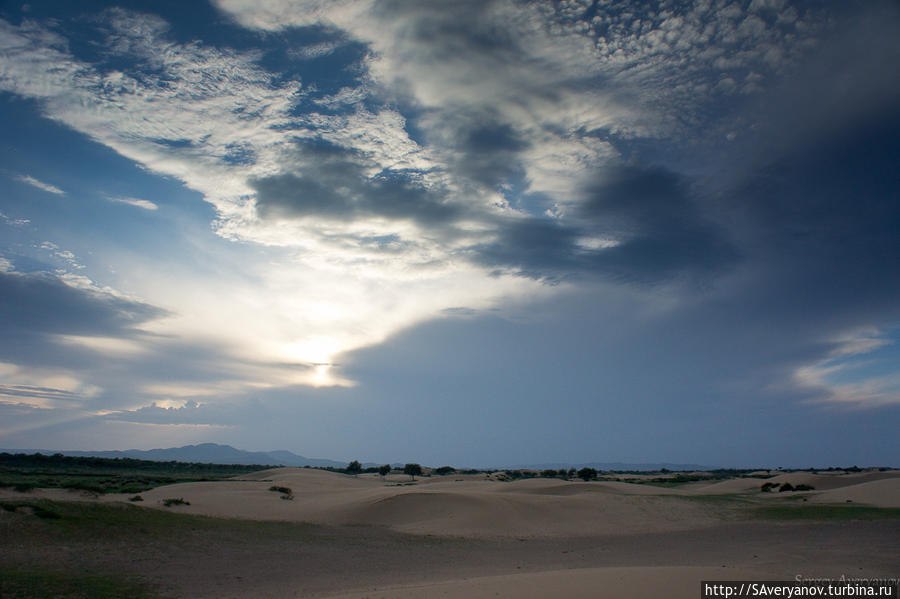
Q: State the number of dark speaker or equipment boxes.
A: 0